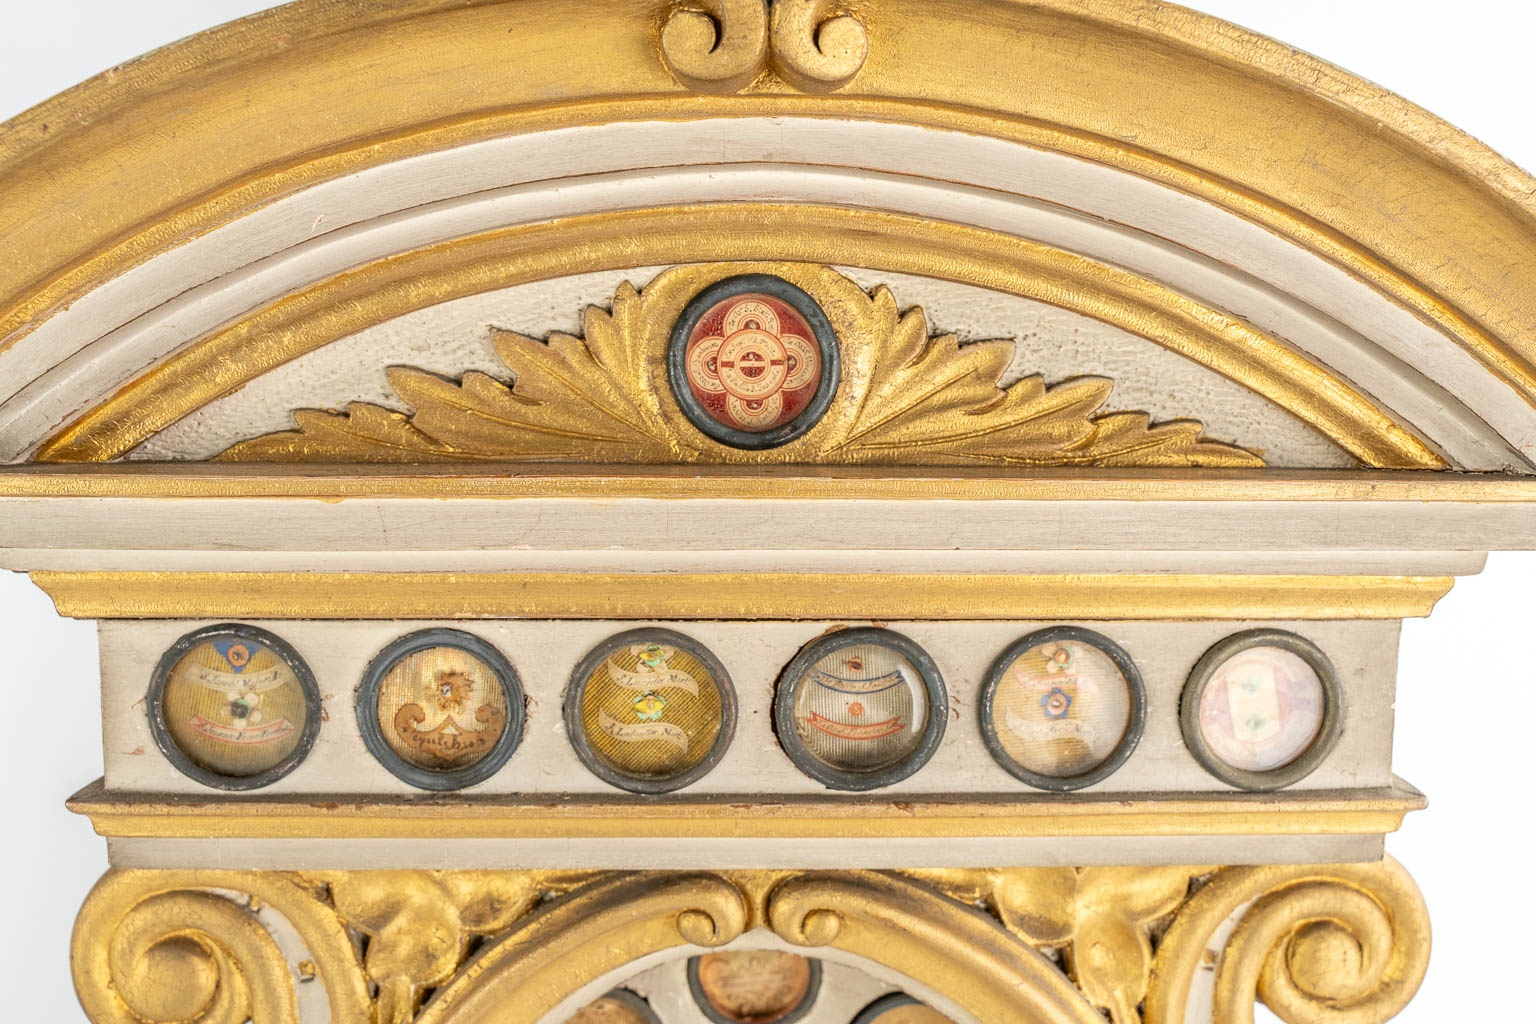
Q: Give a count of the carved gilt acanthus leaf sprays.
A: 2